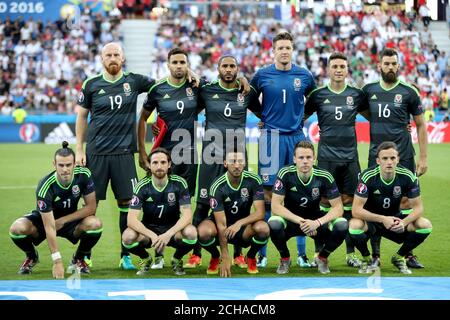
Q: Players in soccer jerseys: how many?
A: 11